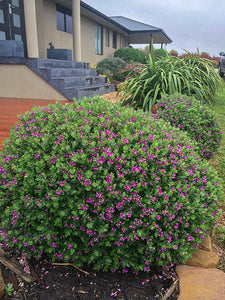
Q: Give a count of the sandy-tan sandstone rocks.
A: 3